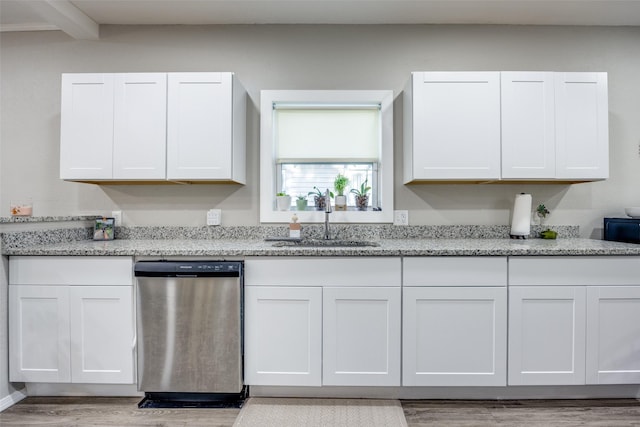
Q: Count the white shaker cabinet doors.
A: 13